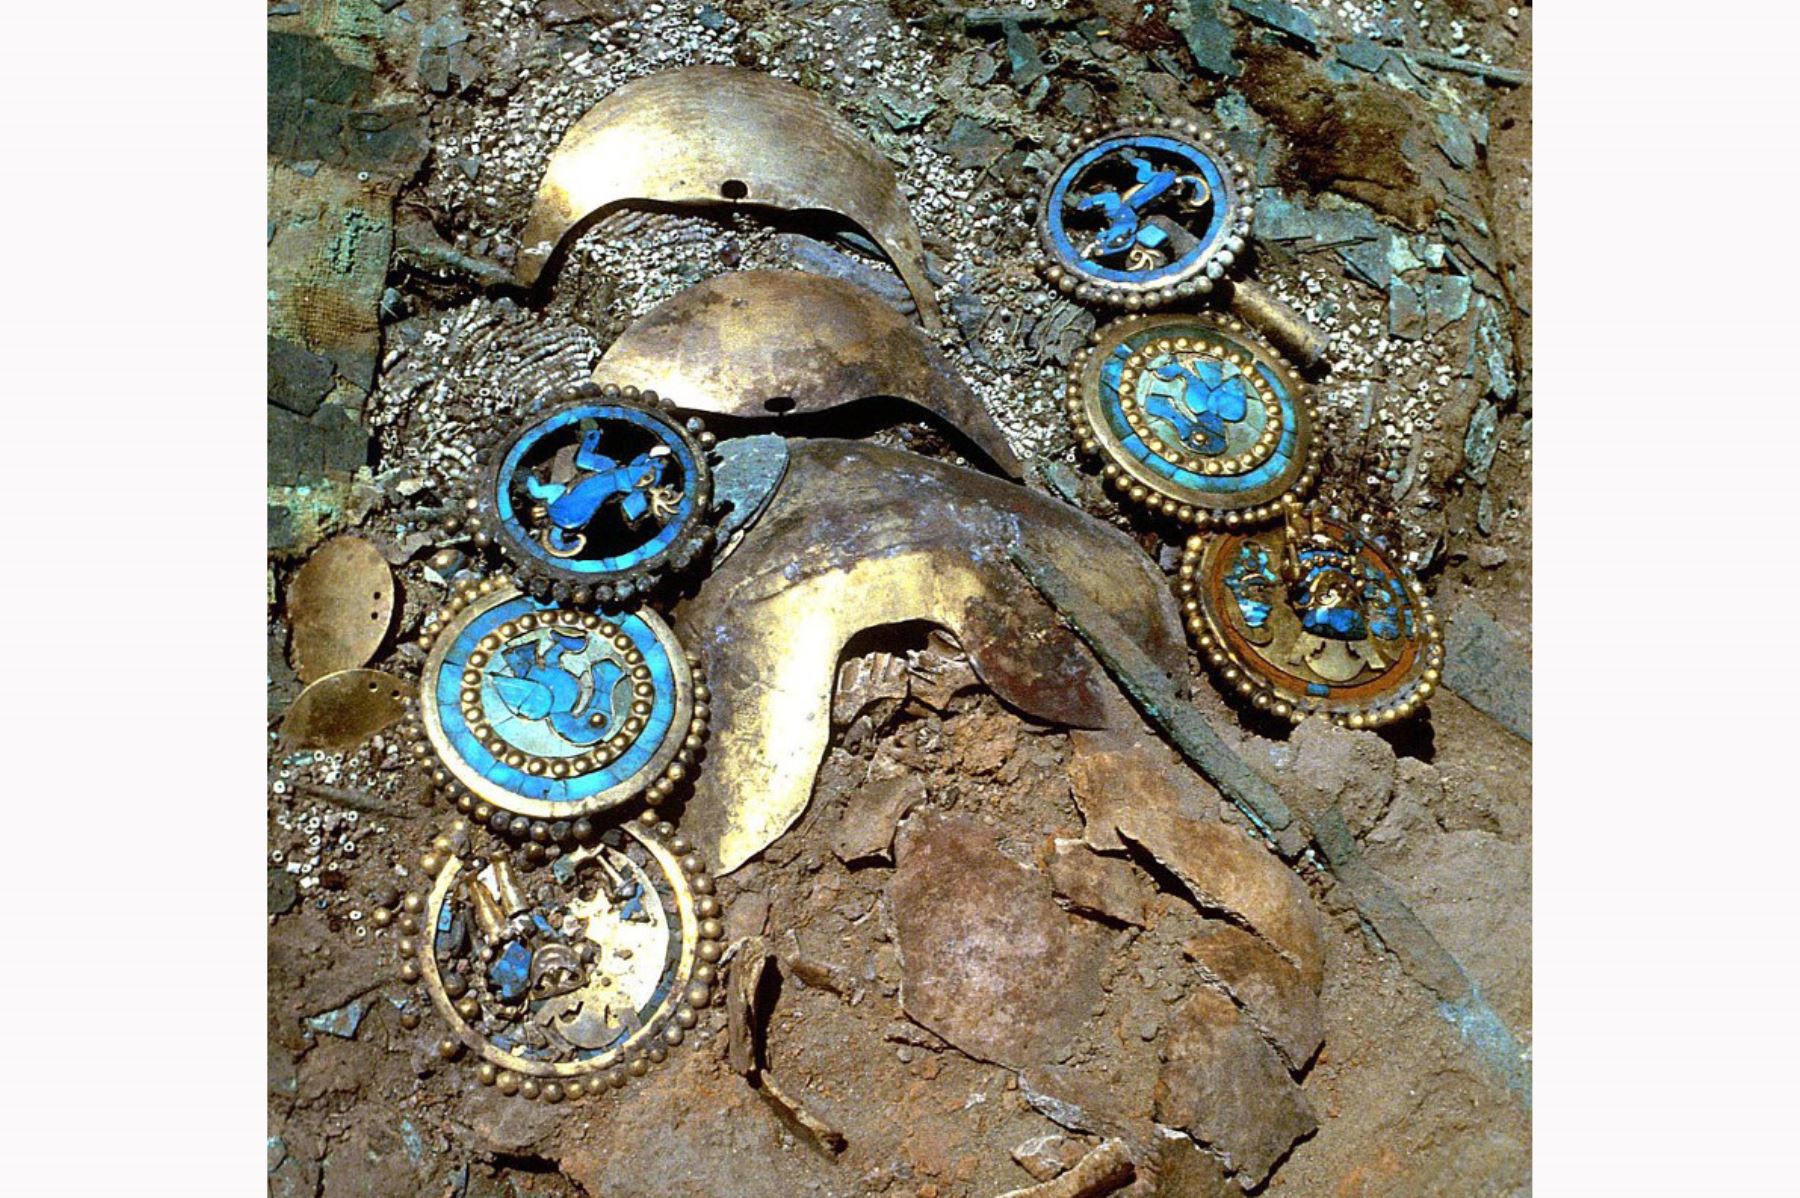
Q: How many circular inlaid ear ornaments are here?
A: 6